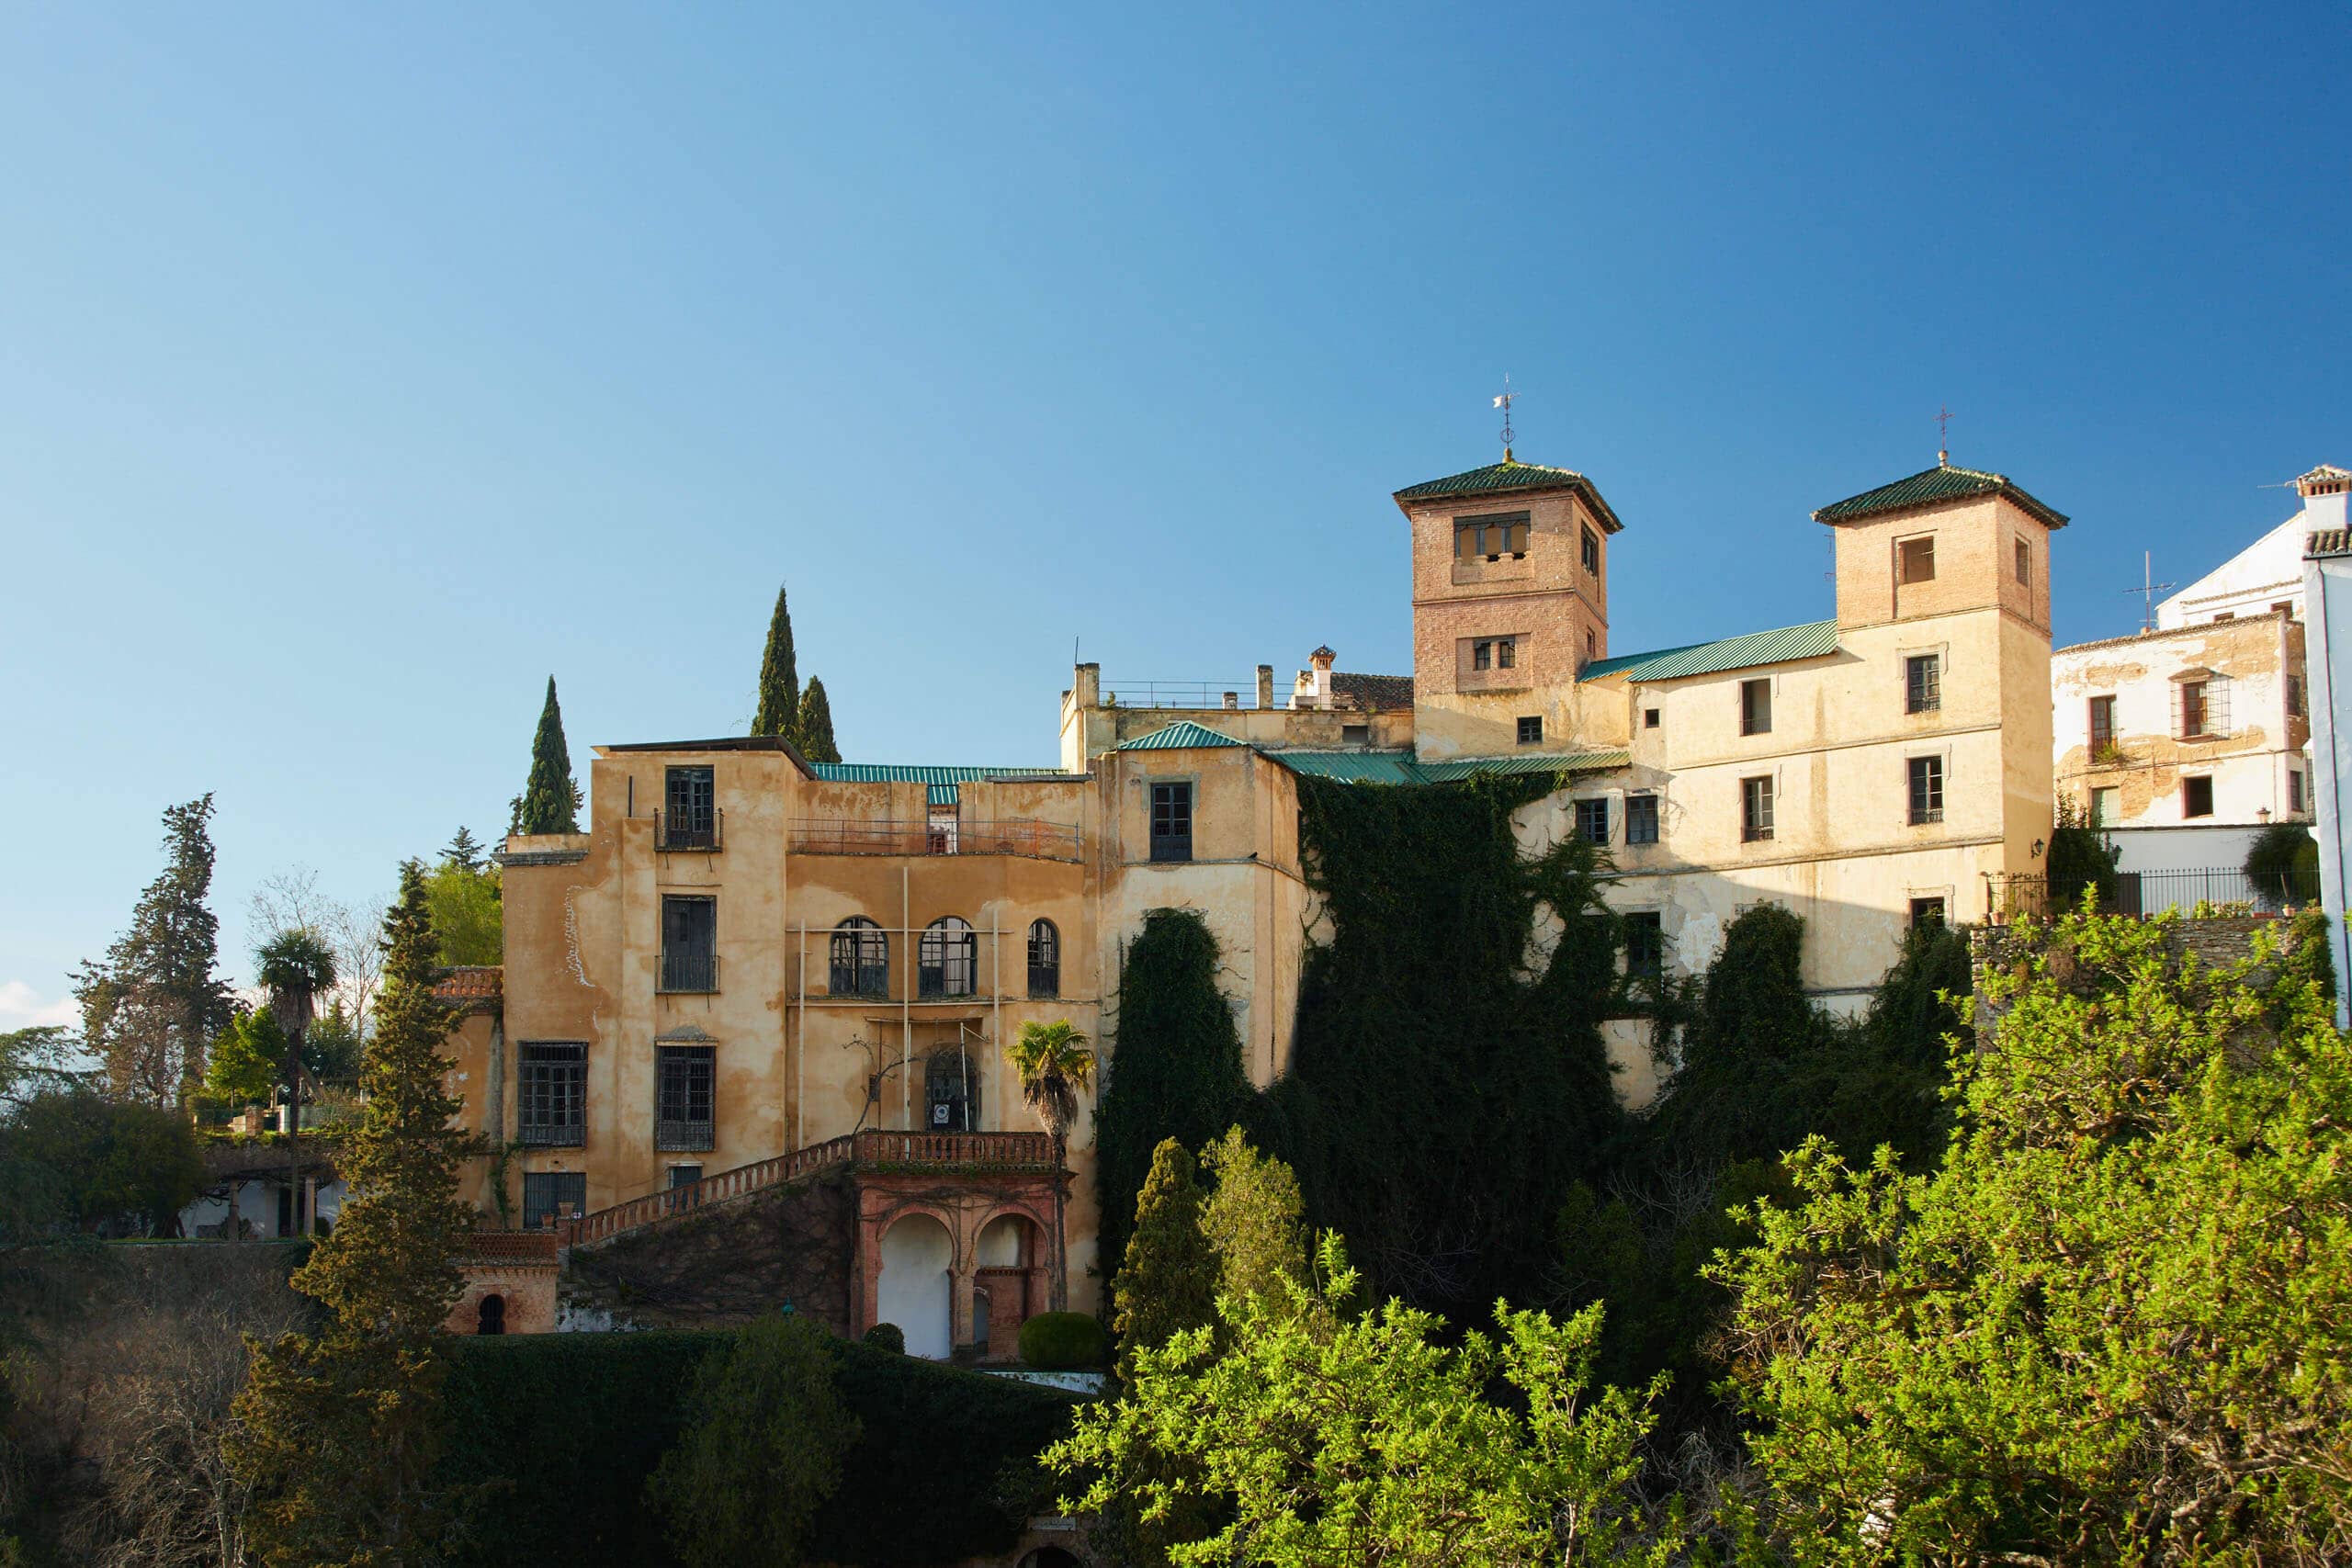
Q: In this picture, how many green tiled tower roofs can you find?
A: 2